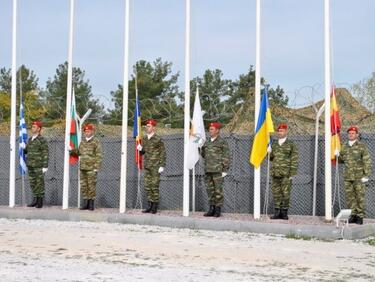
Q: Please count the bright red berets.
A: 6